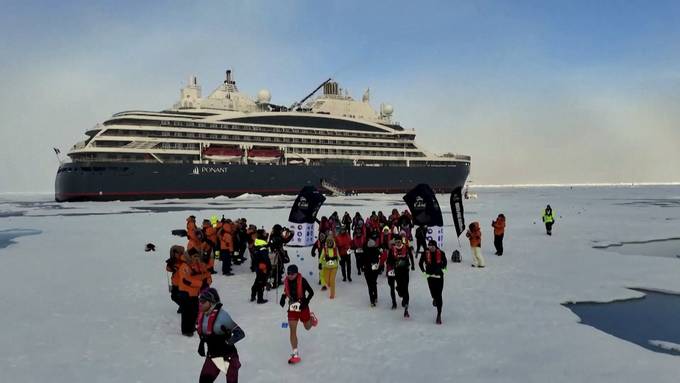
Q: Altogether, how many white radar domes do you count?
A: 2